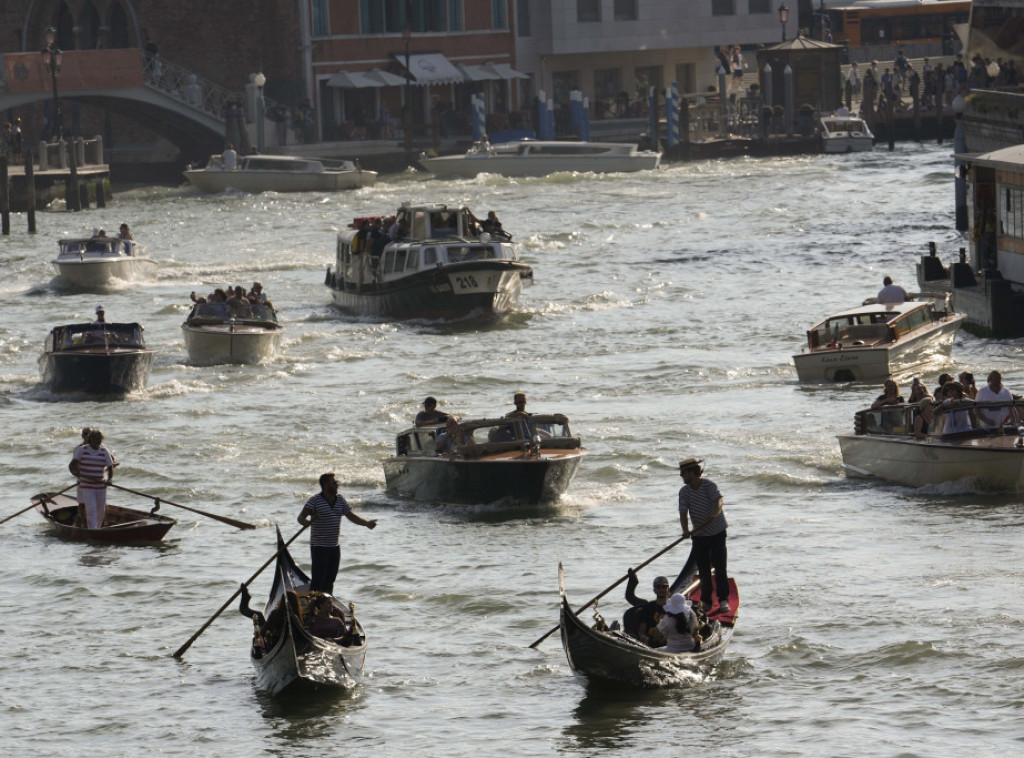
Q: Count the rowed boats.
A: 3